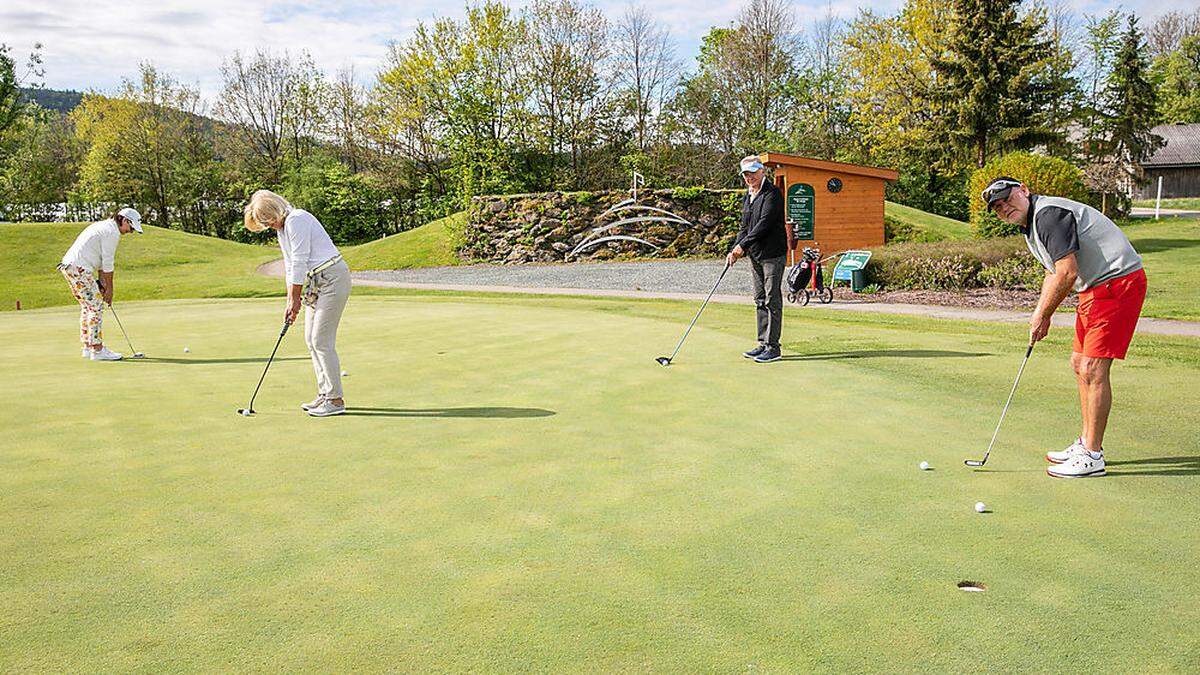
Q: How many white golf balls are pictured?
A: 6